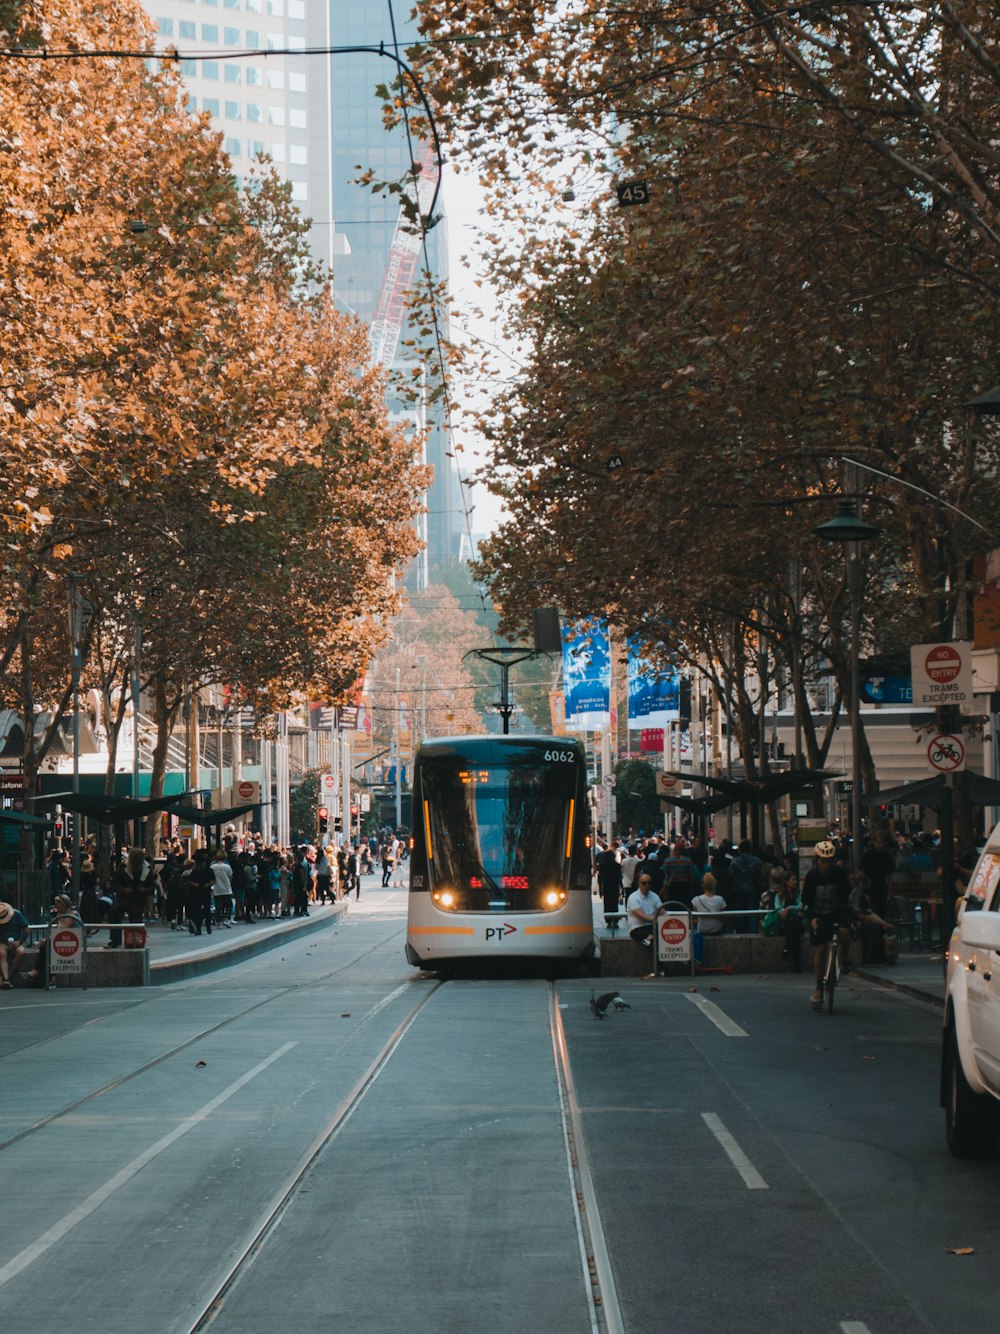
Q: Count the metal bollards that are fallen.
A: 0